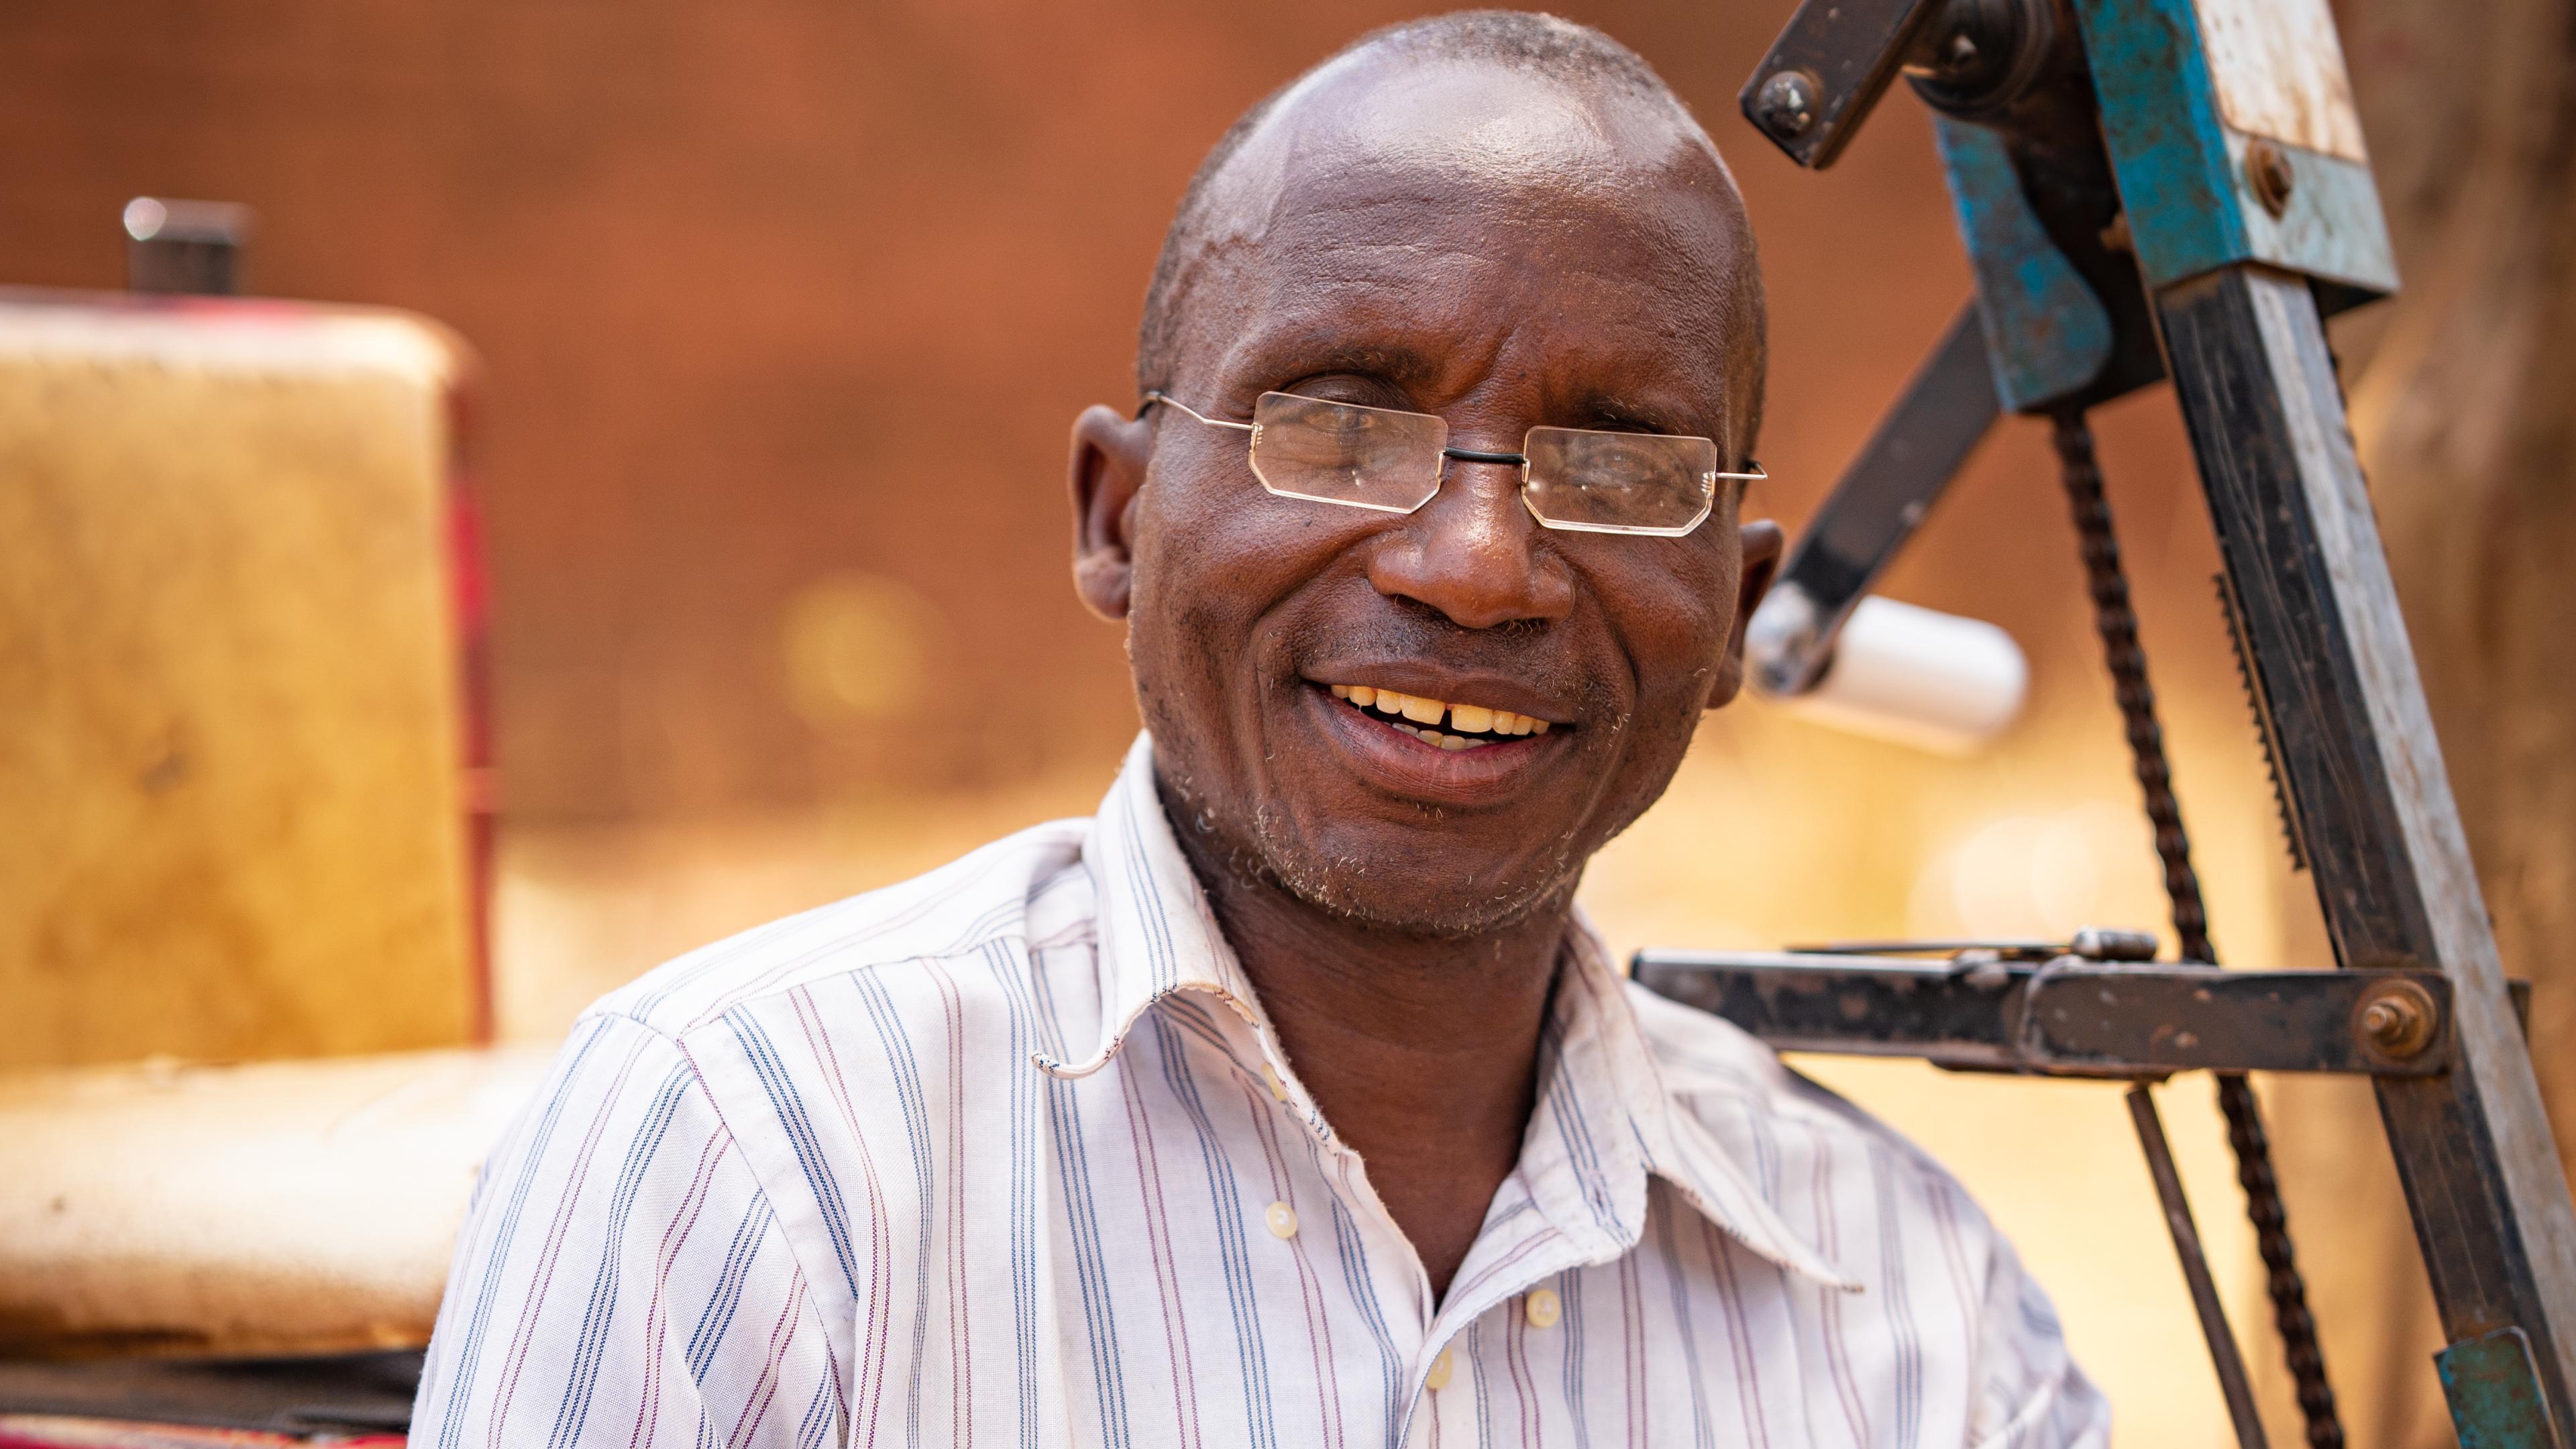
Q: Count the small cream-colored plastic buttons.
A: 4